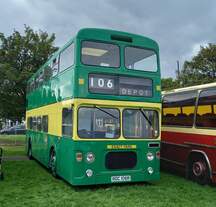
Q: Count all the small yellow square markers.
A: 2